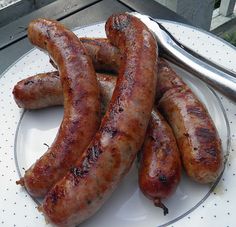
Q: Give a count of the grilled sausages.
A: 4